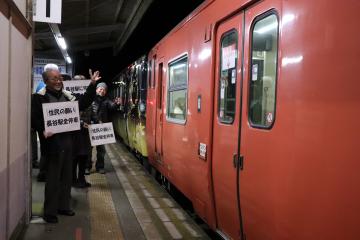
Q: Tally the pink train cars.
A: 1